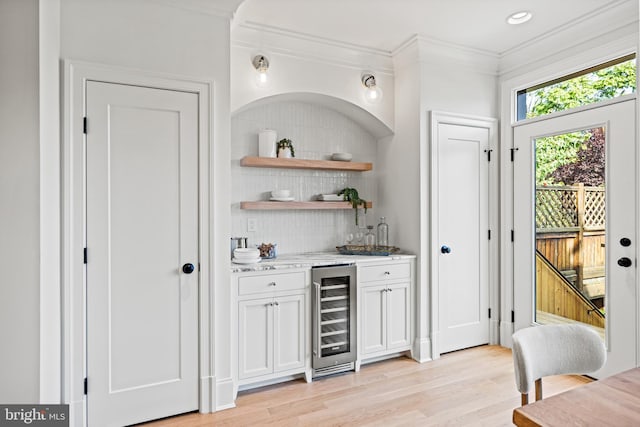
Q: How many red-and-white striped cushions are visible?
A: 0